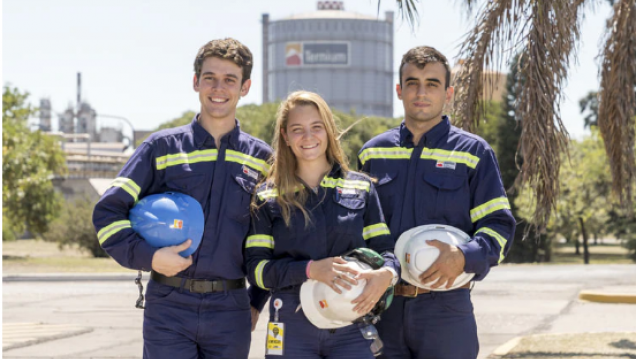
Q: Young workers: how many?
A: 3